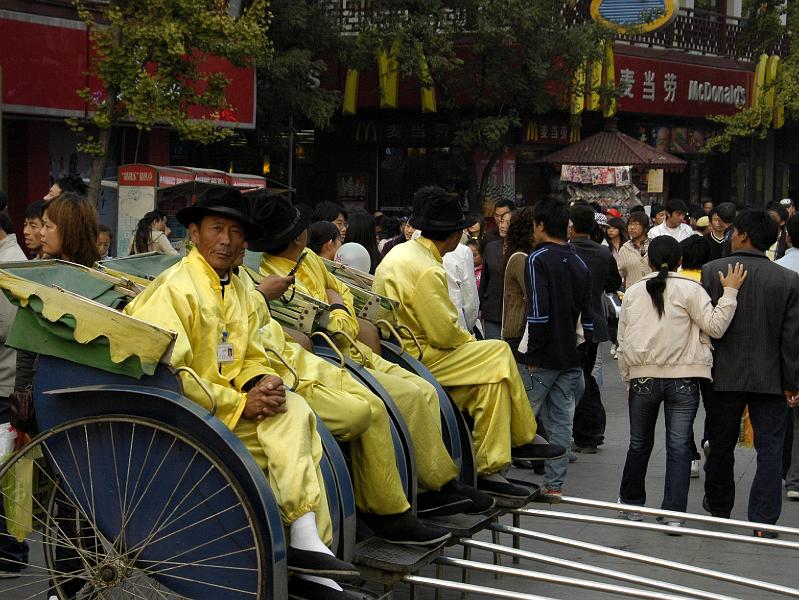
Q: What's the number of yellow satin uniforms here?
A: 4